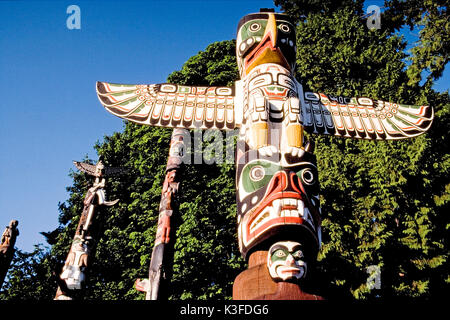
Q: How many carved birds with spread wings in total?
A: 2